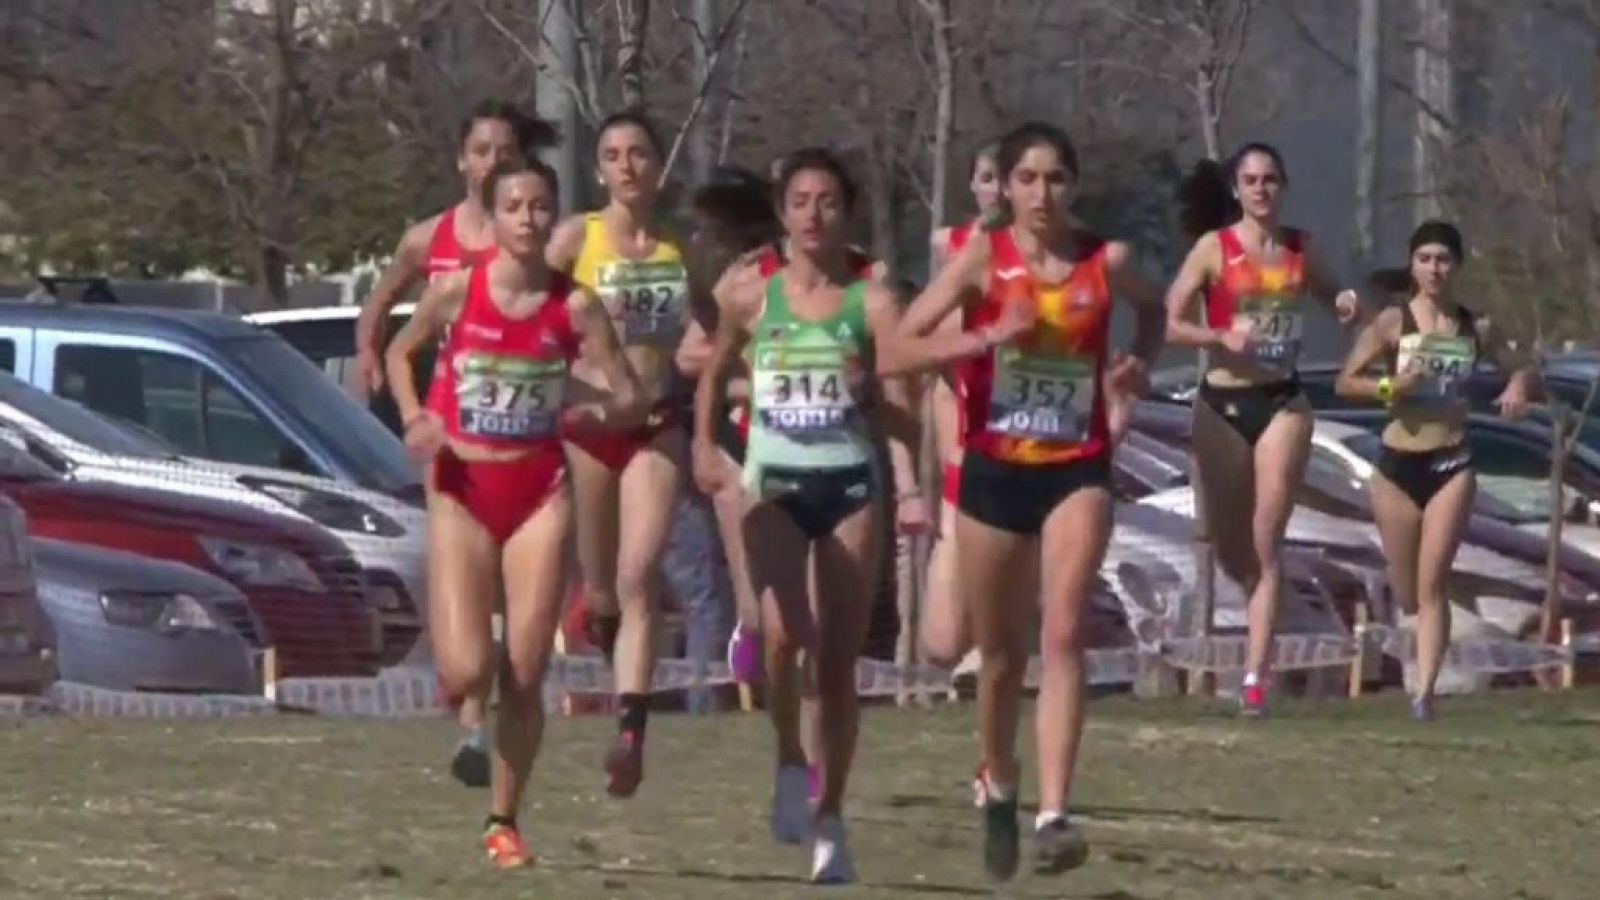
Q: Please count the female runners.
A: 9